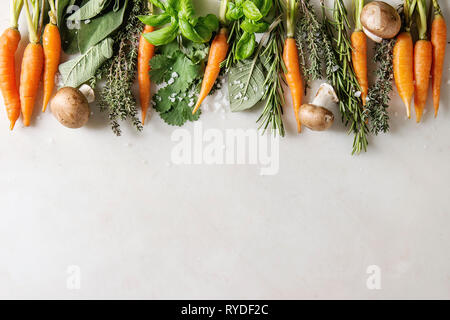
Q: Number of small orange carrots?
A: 10